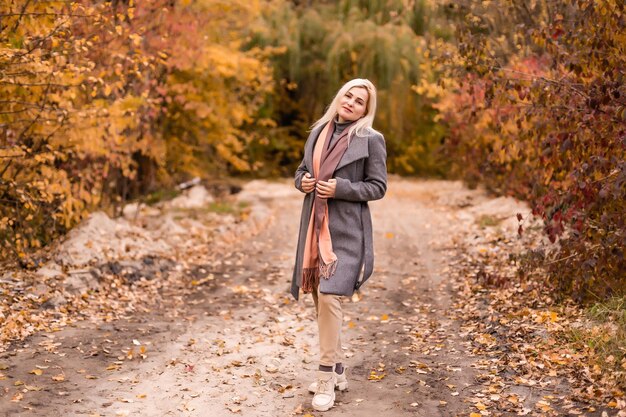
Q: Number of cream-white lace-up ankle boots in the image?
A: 2